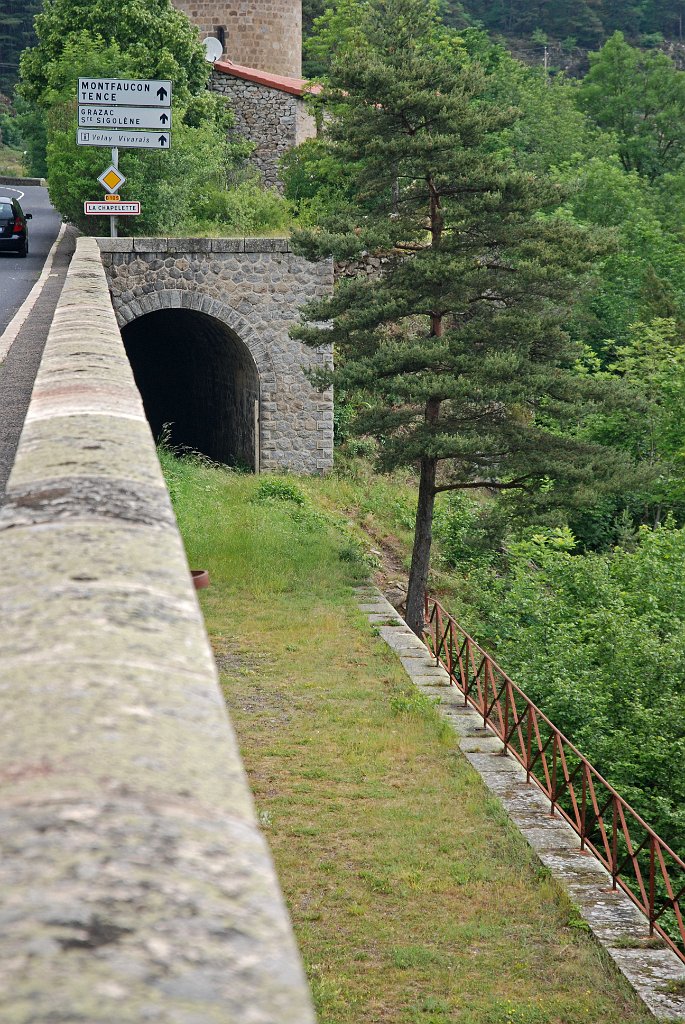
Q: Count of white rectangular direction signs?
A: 3